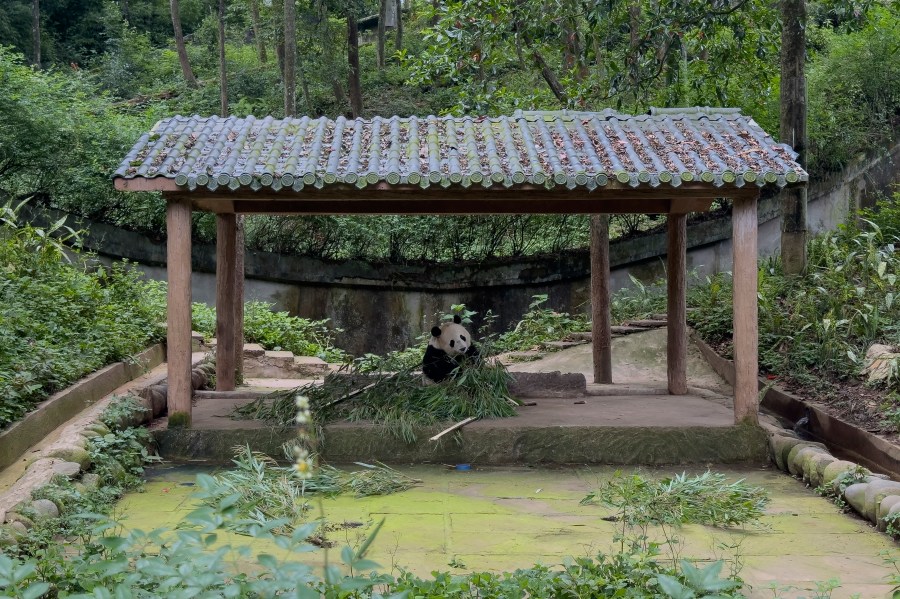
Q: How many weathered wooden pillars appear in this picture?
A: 6